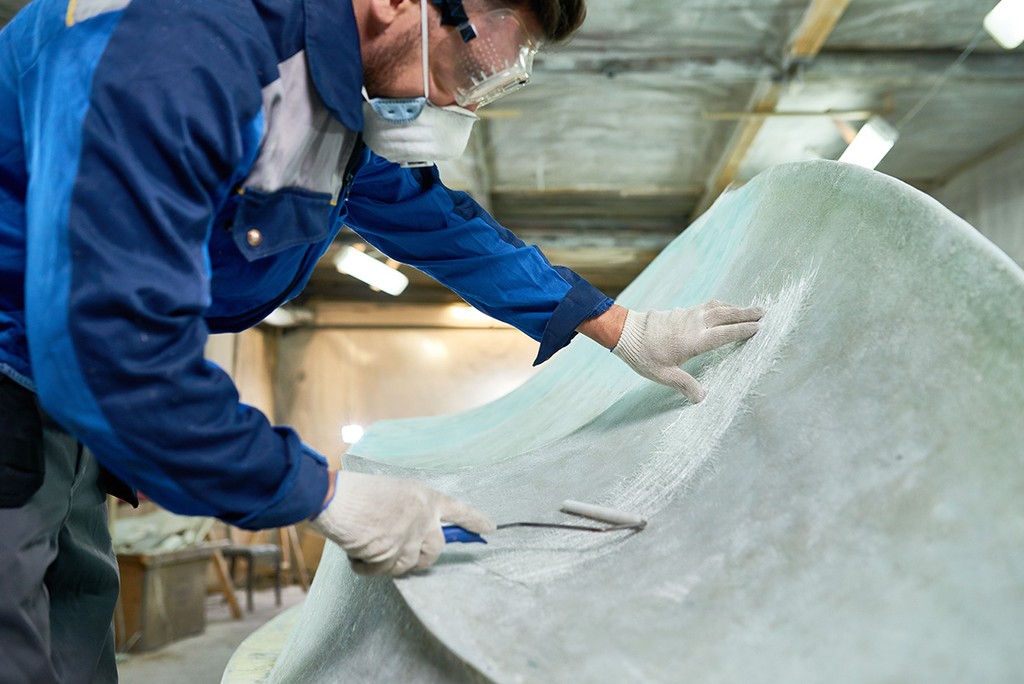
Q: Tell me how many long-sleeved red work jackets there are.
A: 0